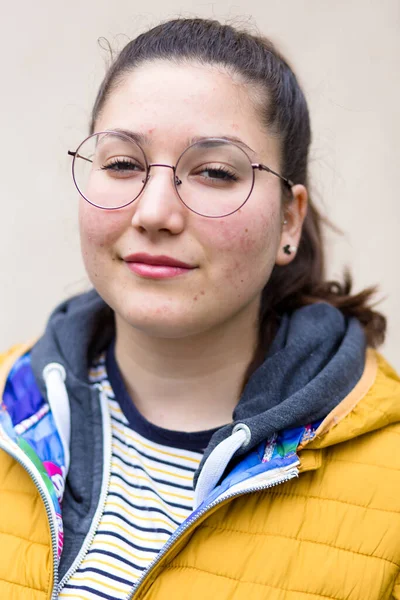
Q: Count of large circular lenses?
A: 2